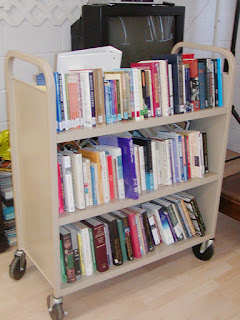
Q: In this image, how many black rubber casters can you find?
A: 3